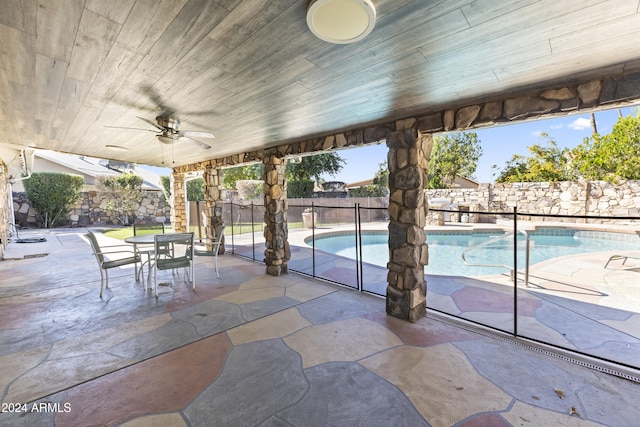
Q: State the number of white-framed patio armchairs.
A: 4